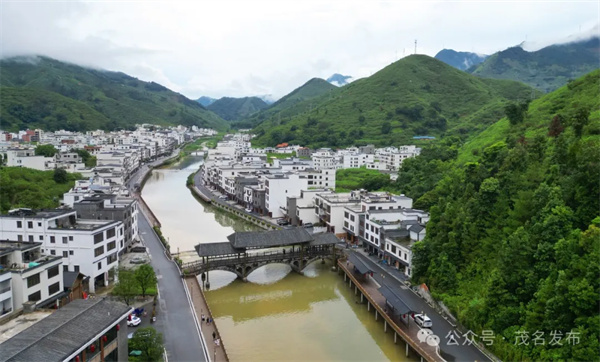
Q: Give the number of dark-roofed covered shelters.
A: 2